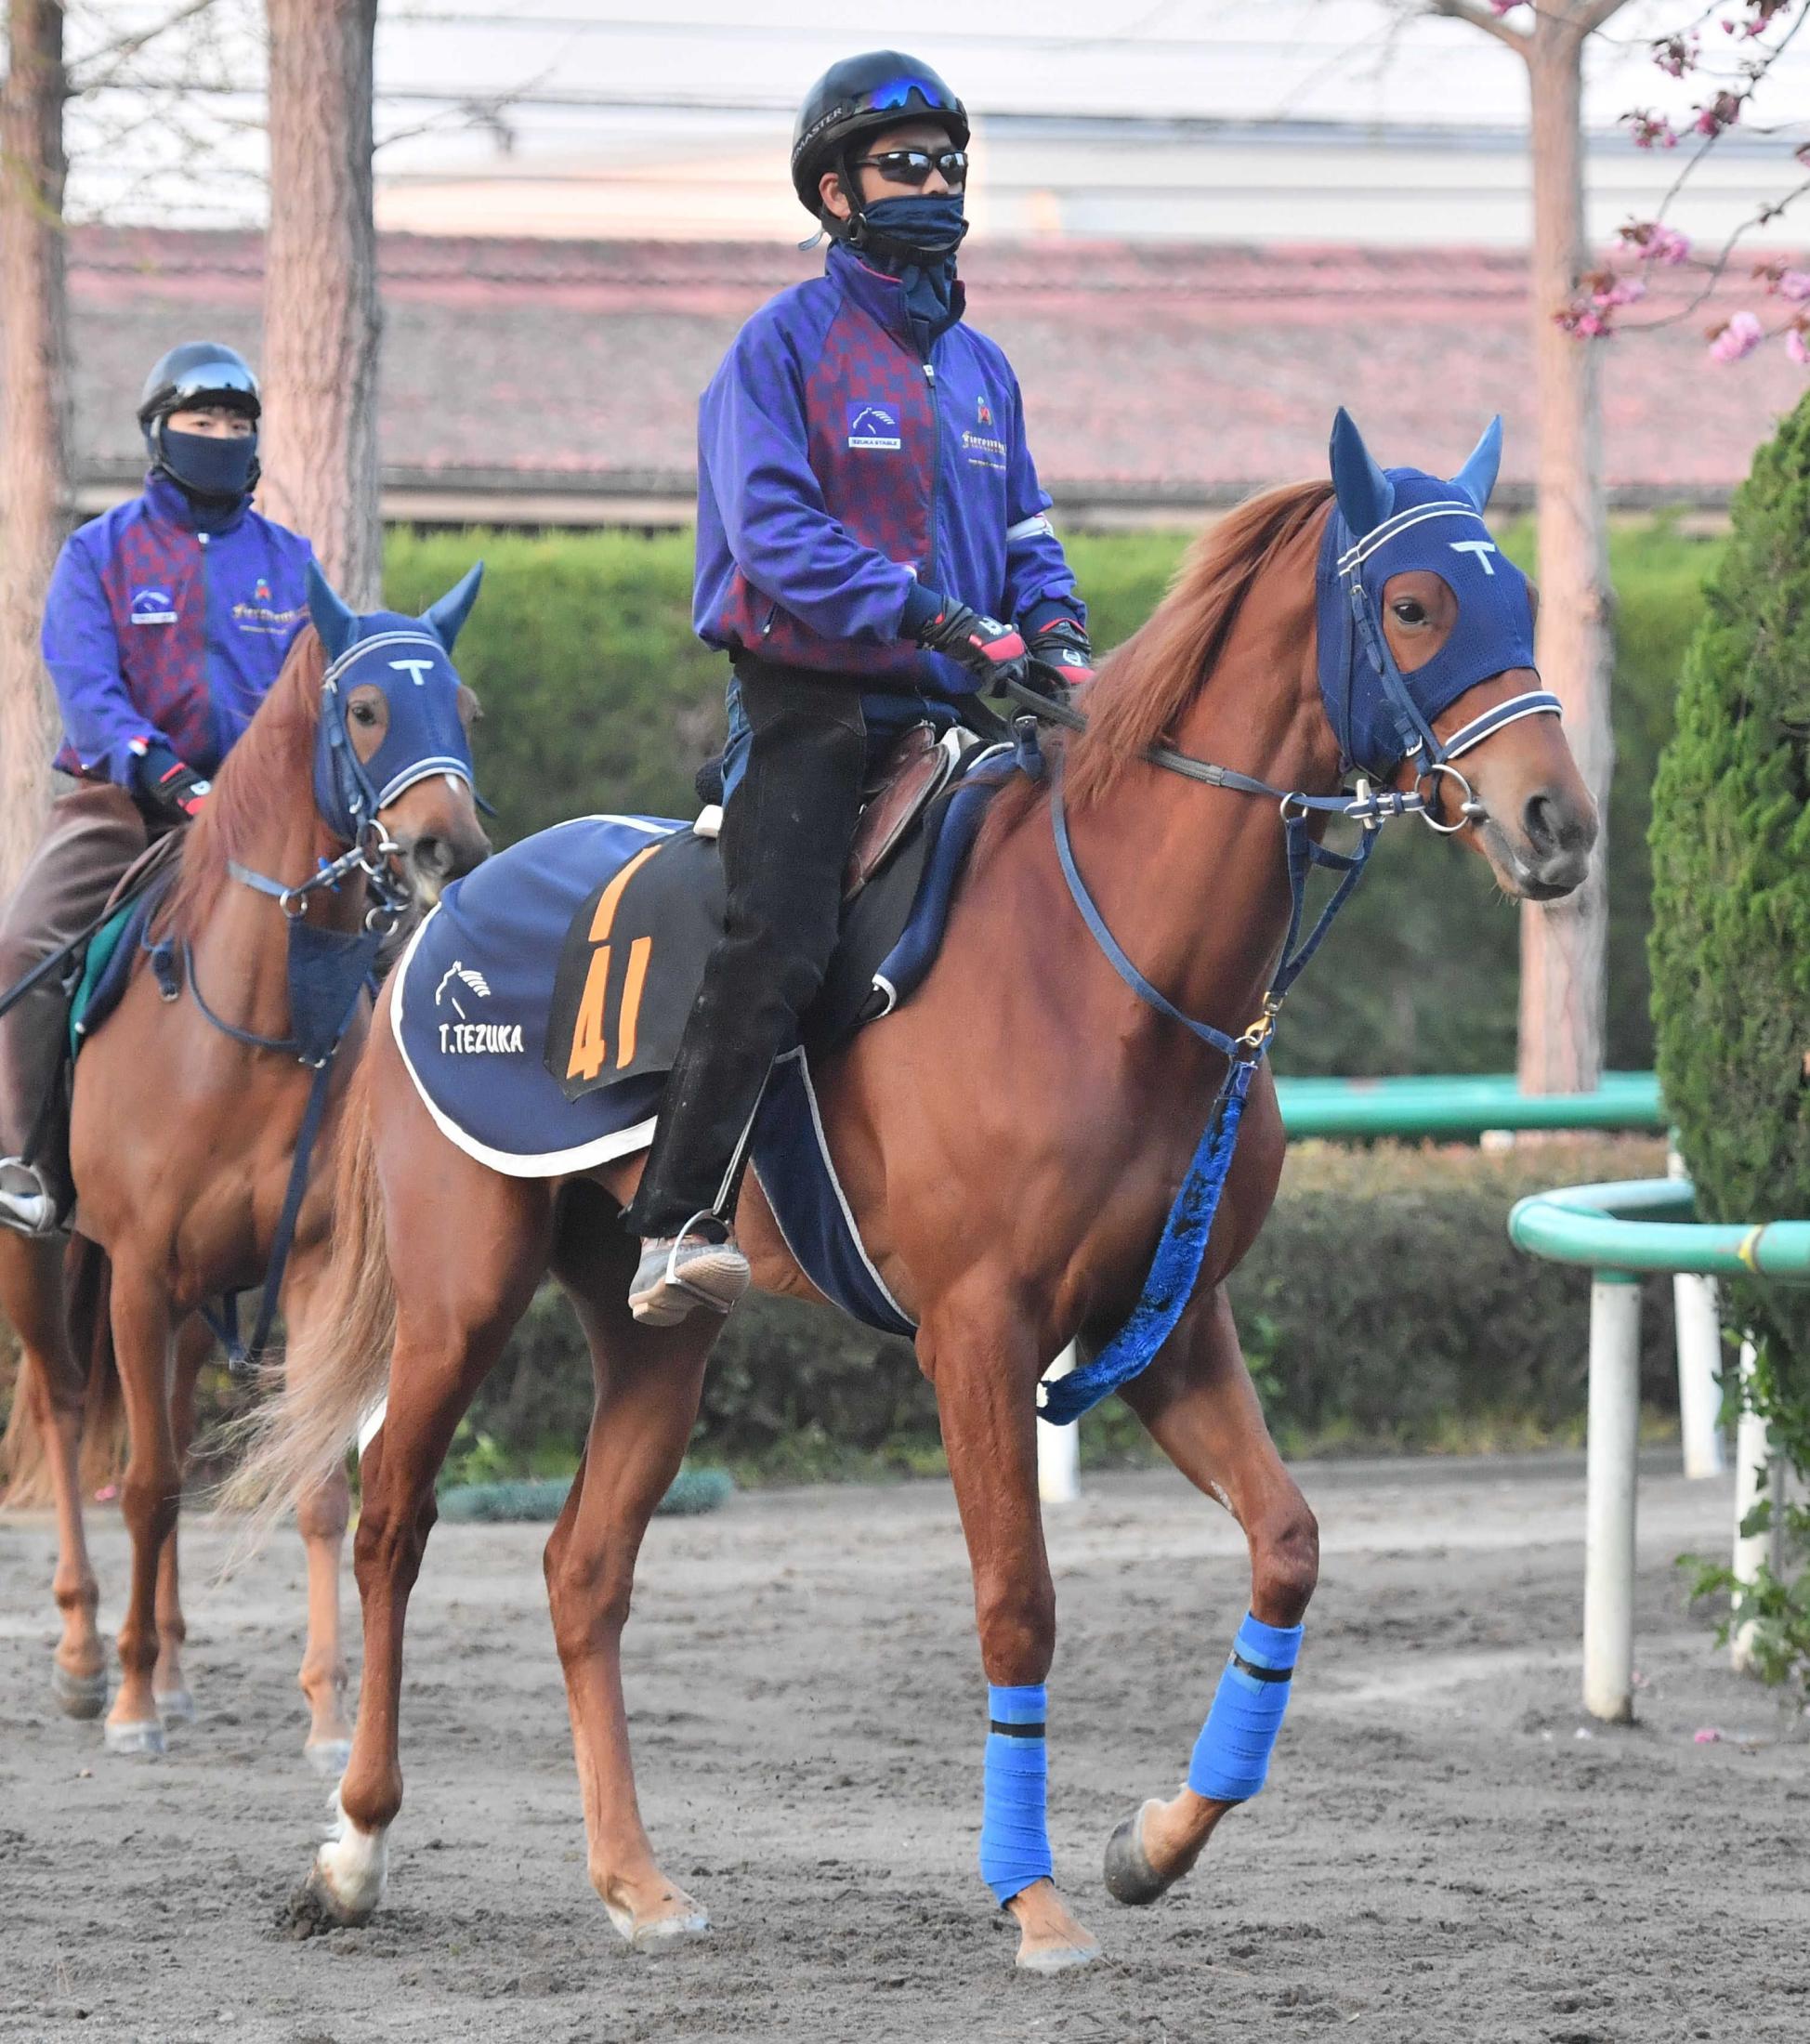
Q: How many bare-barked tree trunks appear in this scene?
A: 3